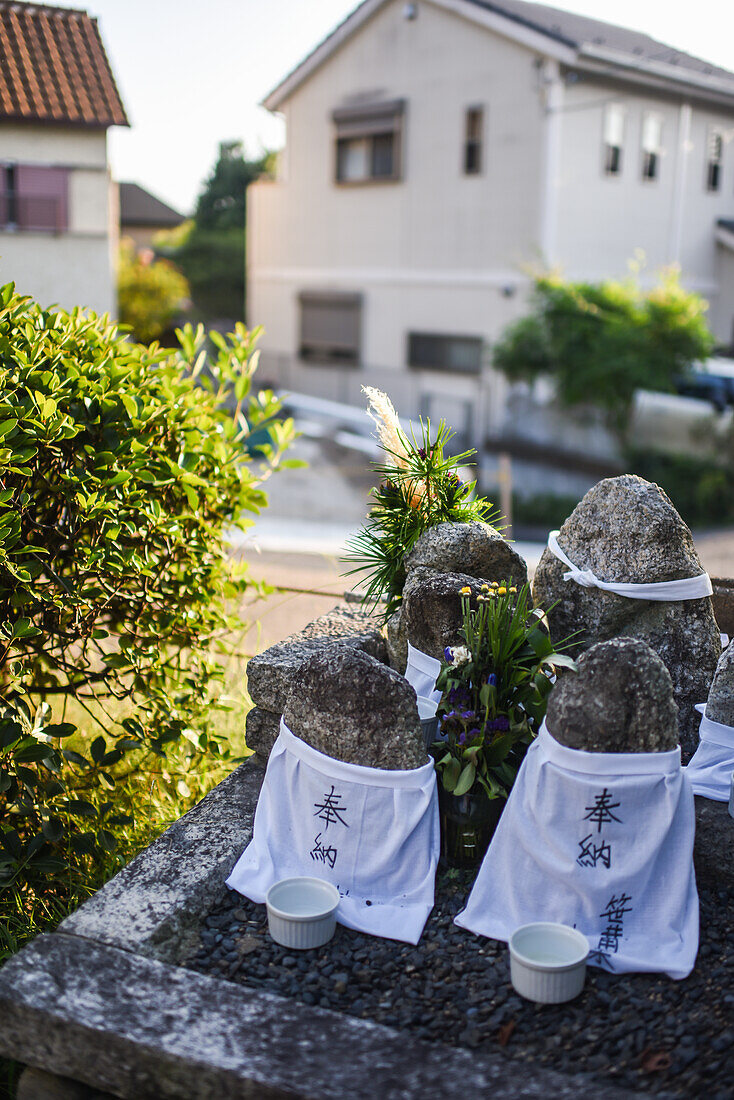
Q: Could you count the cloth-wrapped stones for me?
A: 5